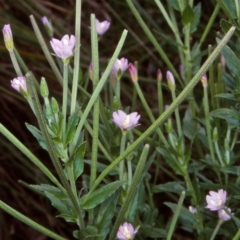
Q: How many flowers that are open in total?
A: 8